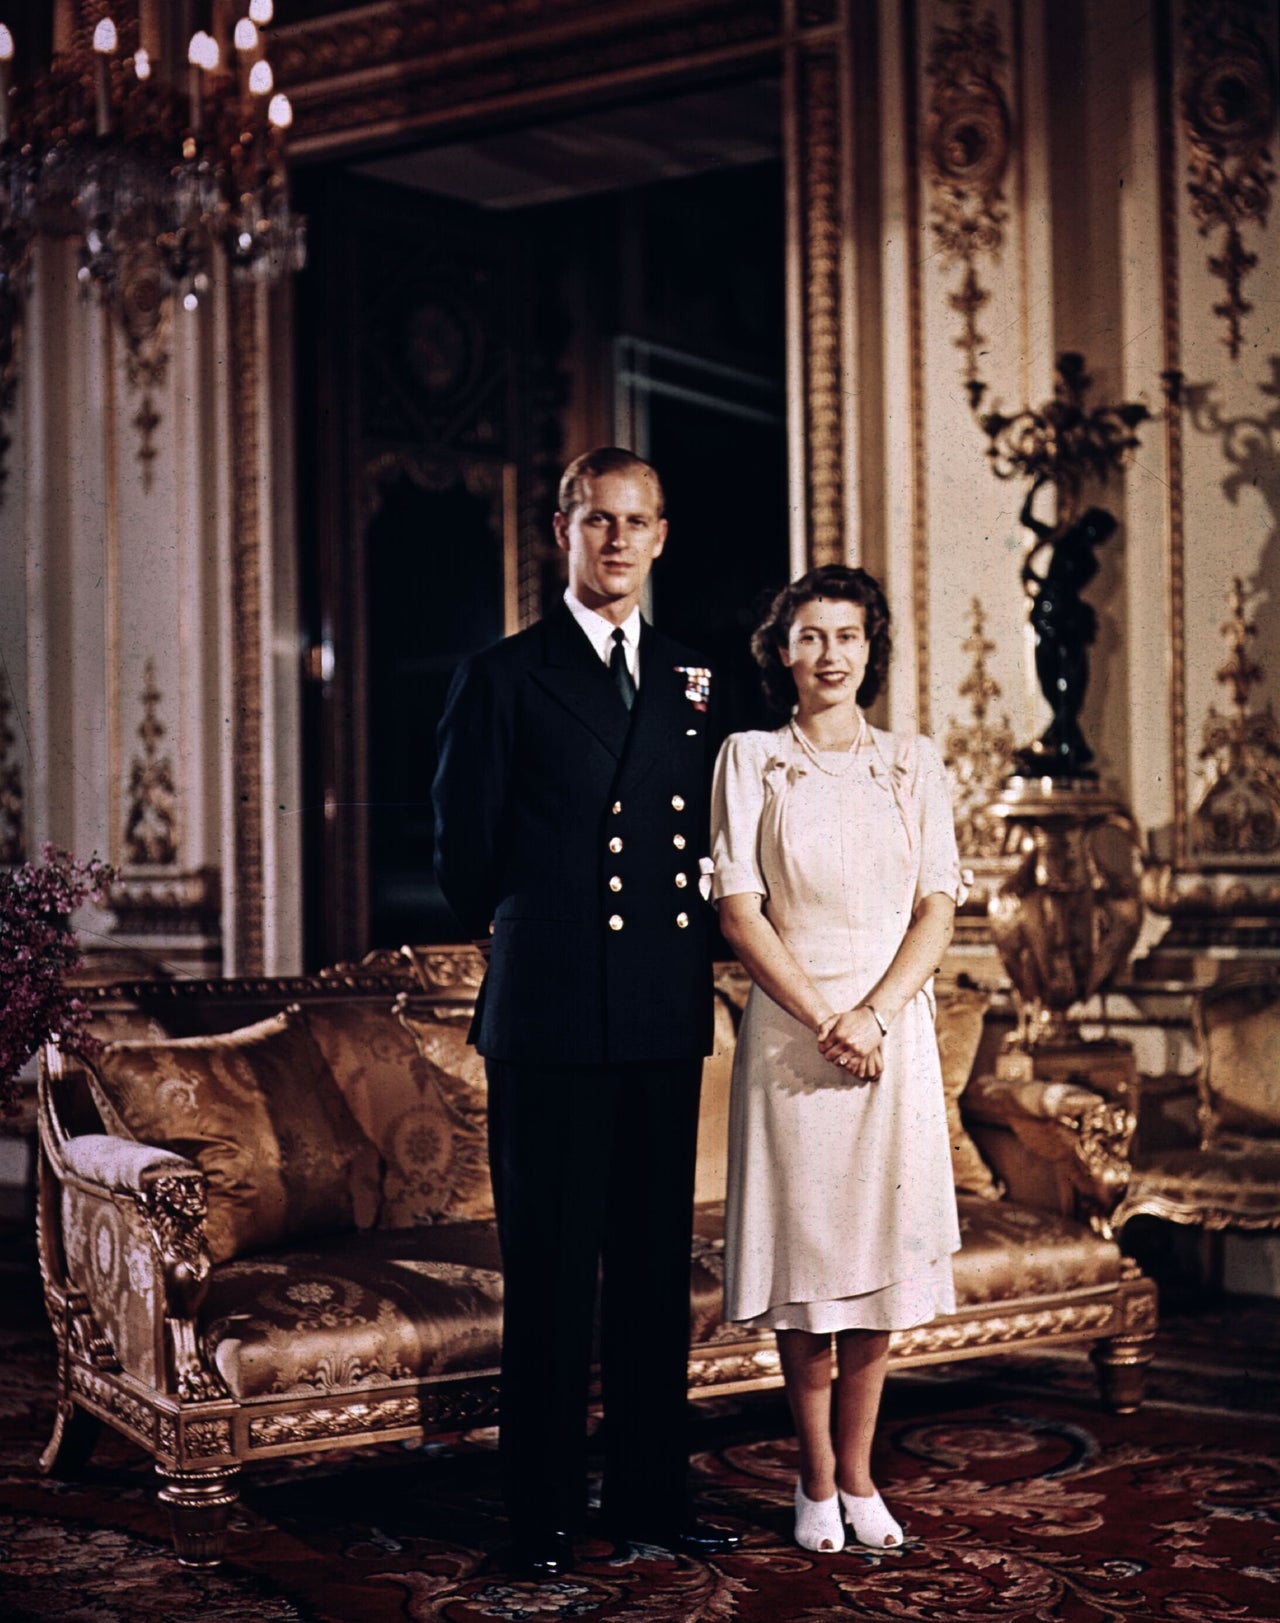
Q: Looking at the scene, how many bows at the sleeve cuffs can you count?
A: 2